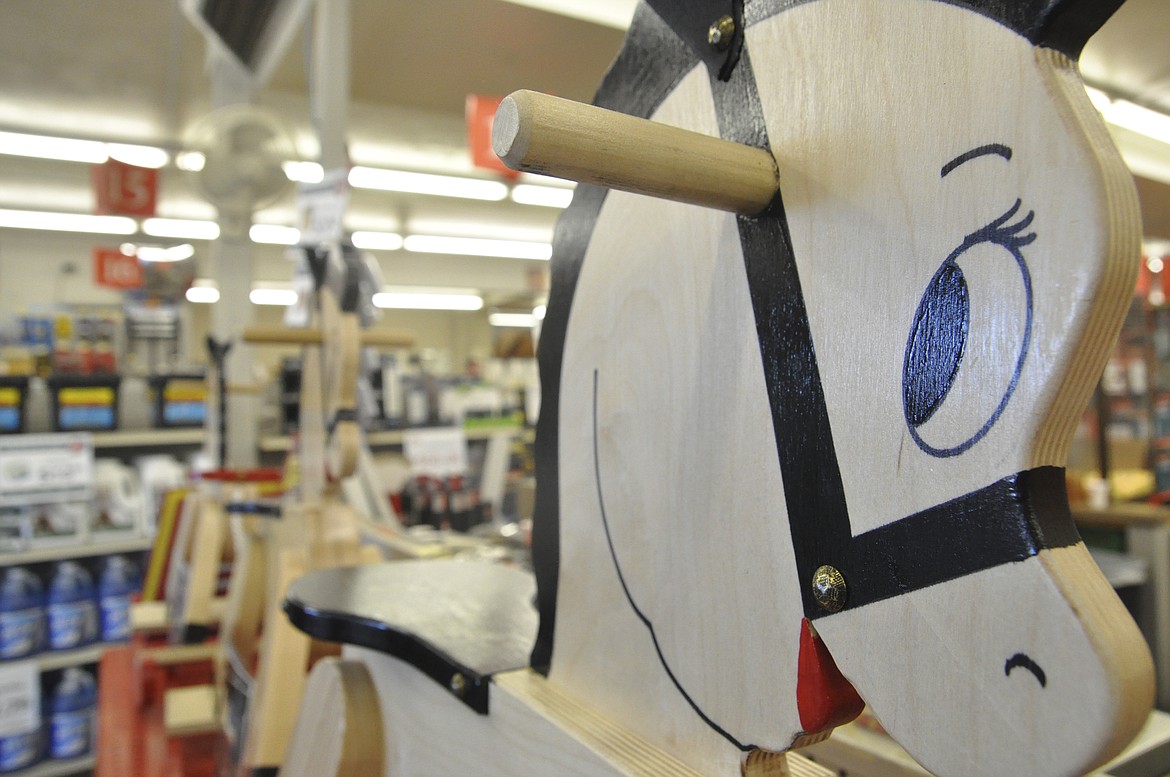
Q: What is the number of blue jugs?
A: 5